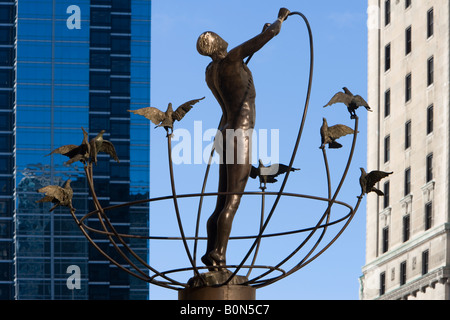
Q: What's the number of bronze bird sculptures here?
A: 8